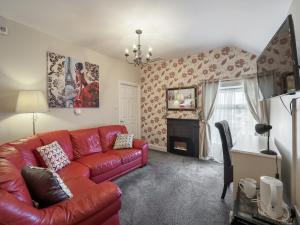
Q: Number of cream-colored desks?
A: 1